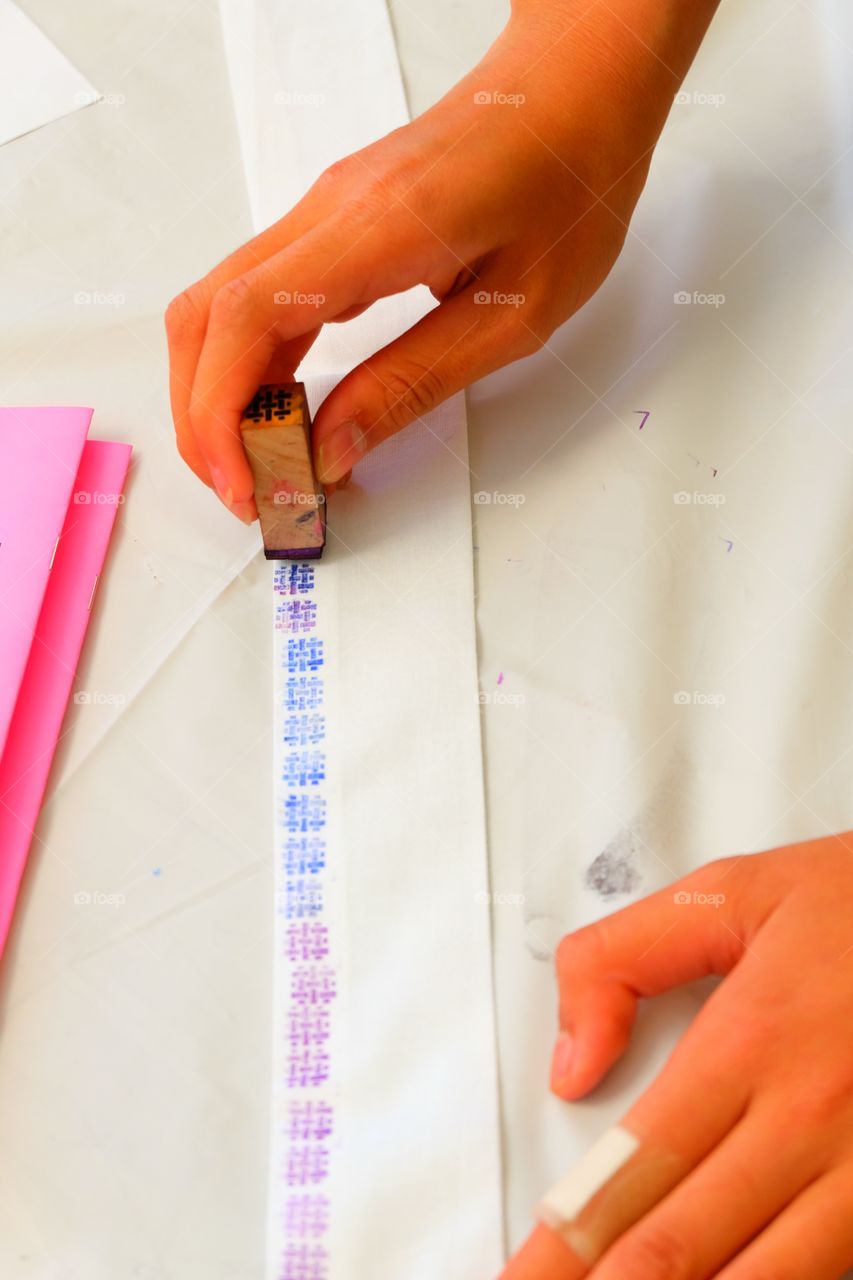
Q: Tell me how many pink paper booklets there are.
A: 2